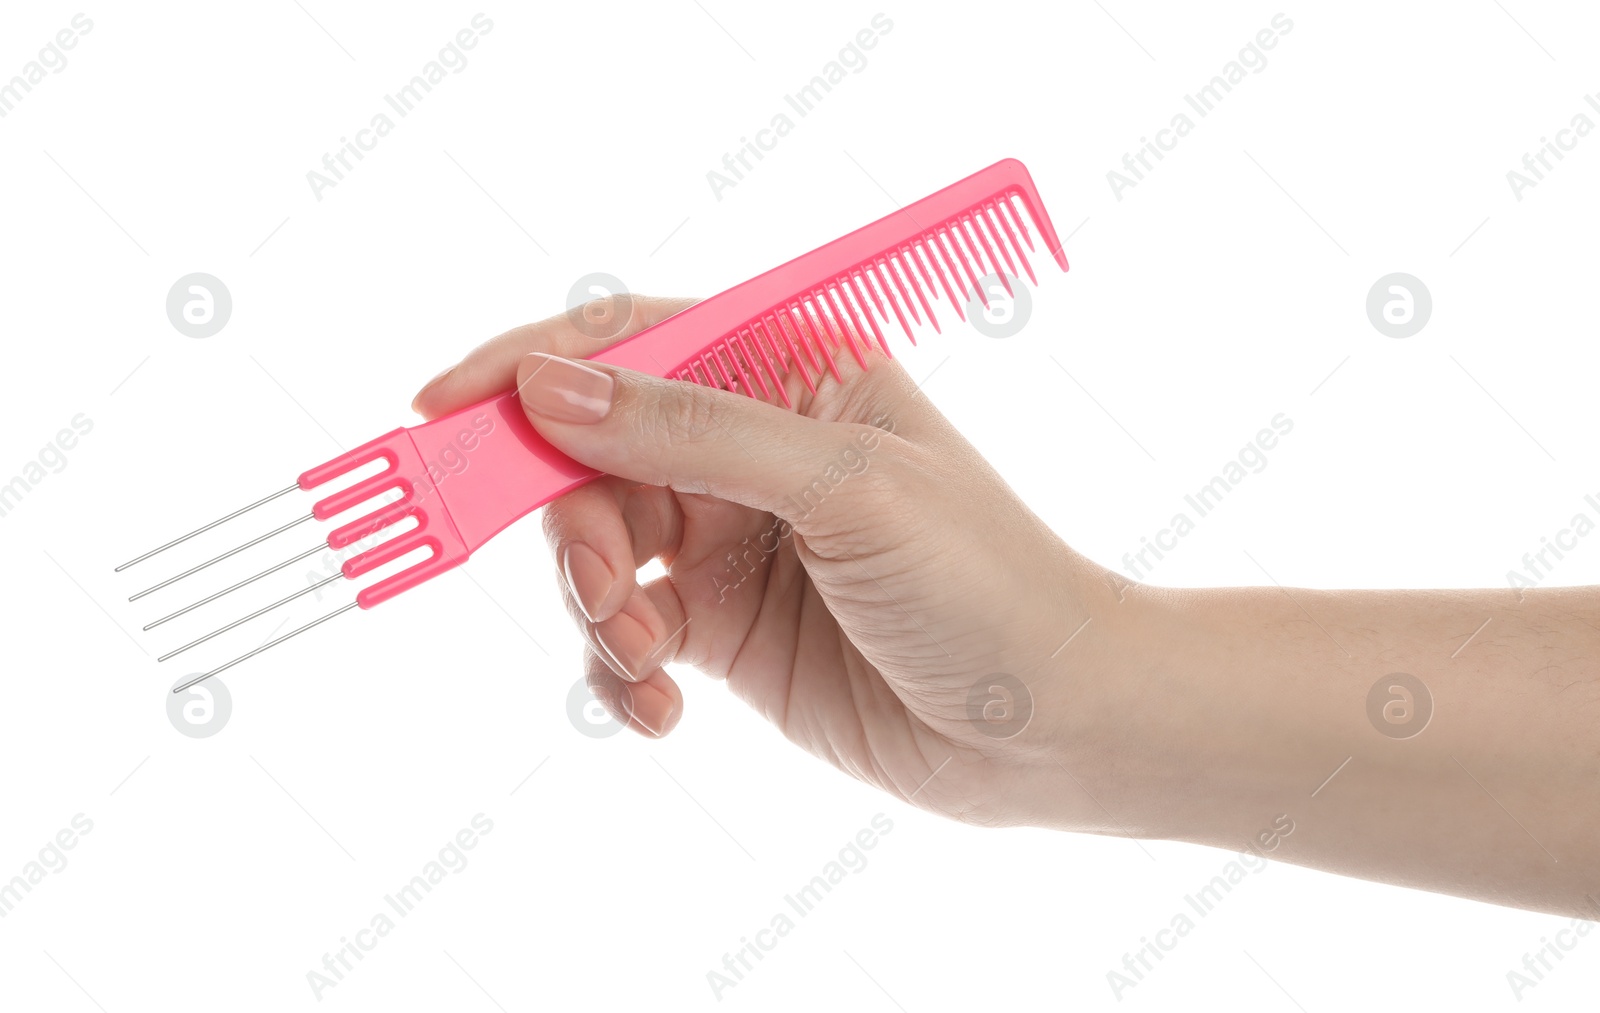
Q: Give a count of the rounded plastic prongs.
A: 5